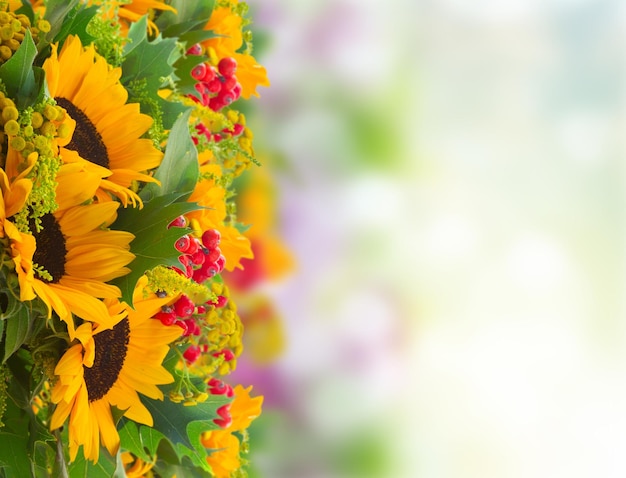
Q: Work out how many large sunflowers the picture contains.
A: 3